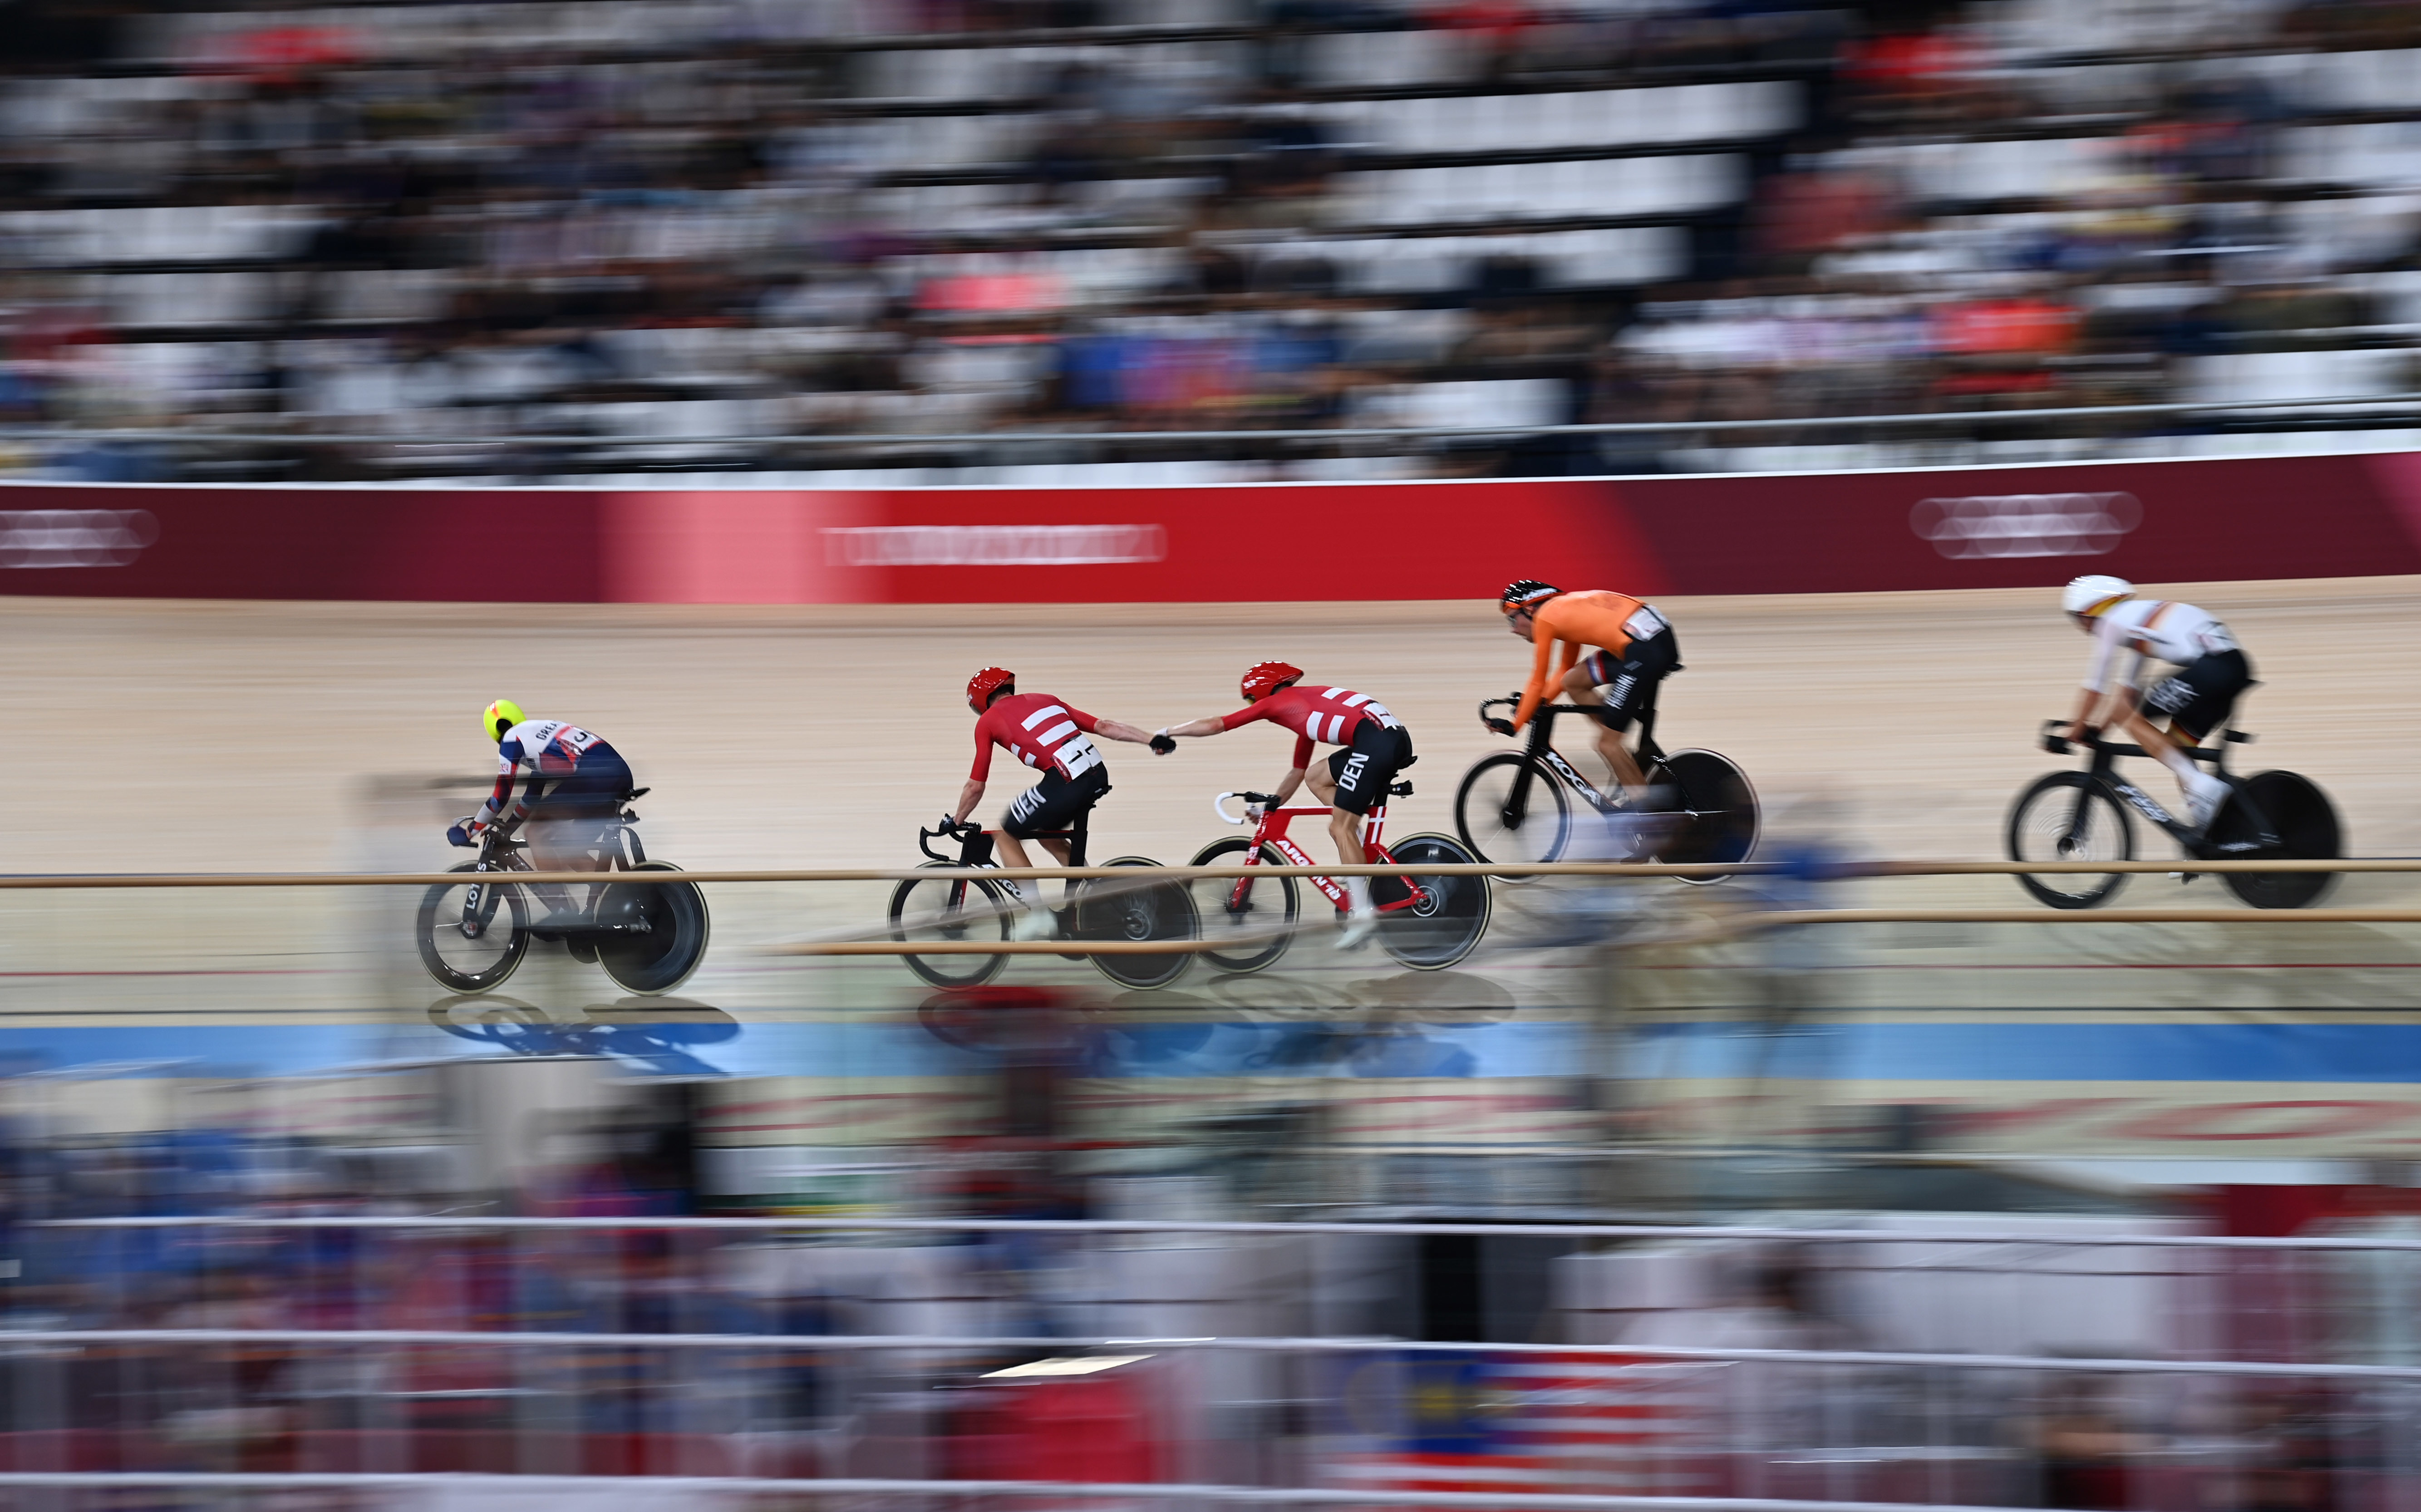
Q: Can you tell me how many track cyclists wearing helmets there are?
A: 5